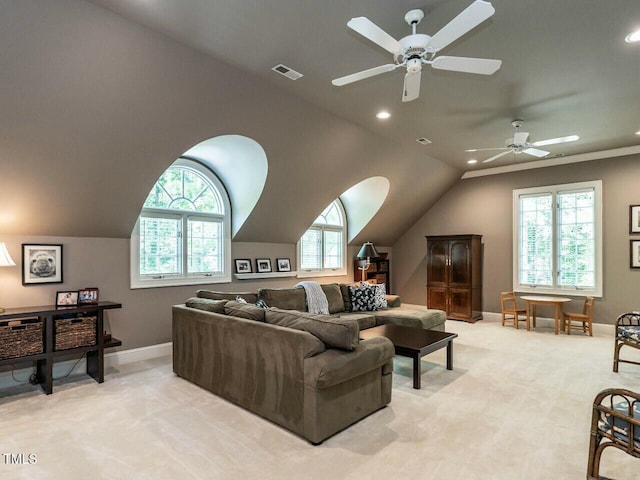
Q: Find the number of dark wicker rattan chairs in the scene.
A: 2